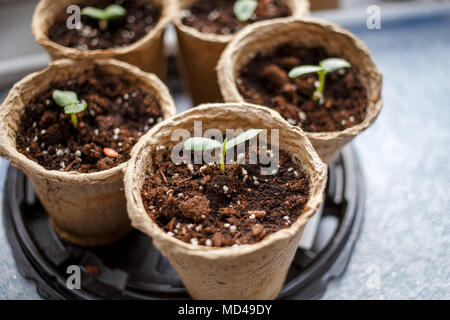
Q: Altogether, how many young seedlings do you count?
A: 5